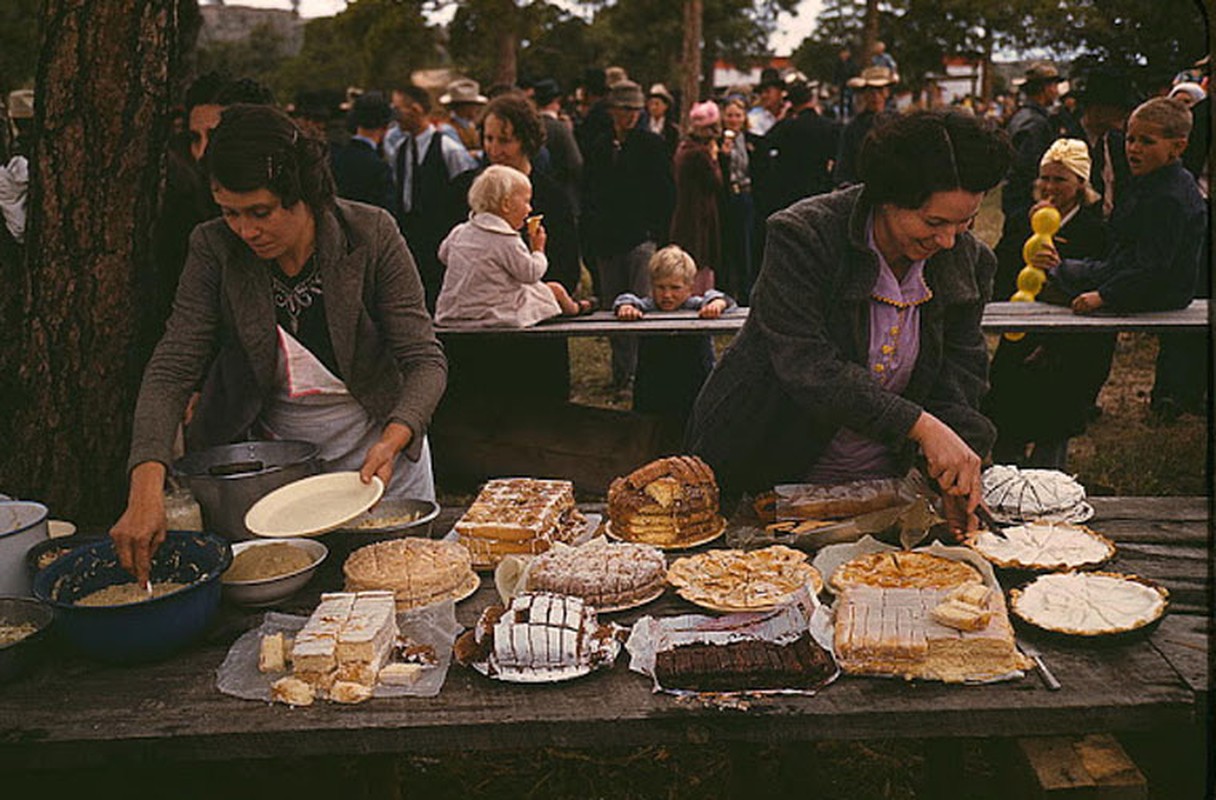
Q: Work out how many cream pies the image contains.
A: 2